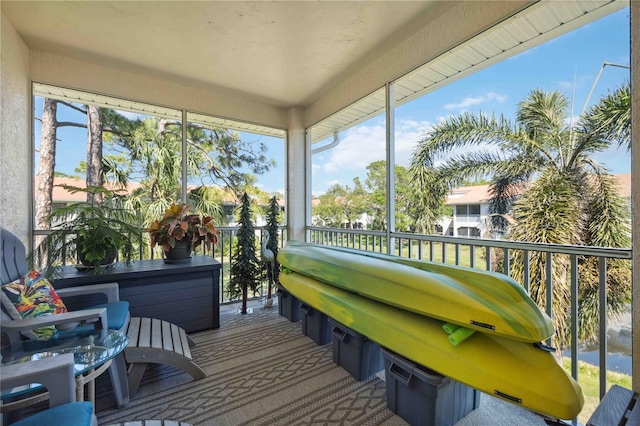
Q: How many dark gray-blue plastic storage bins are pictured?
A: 4